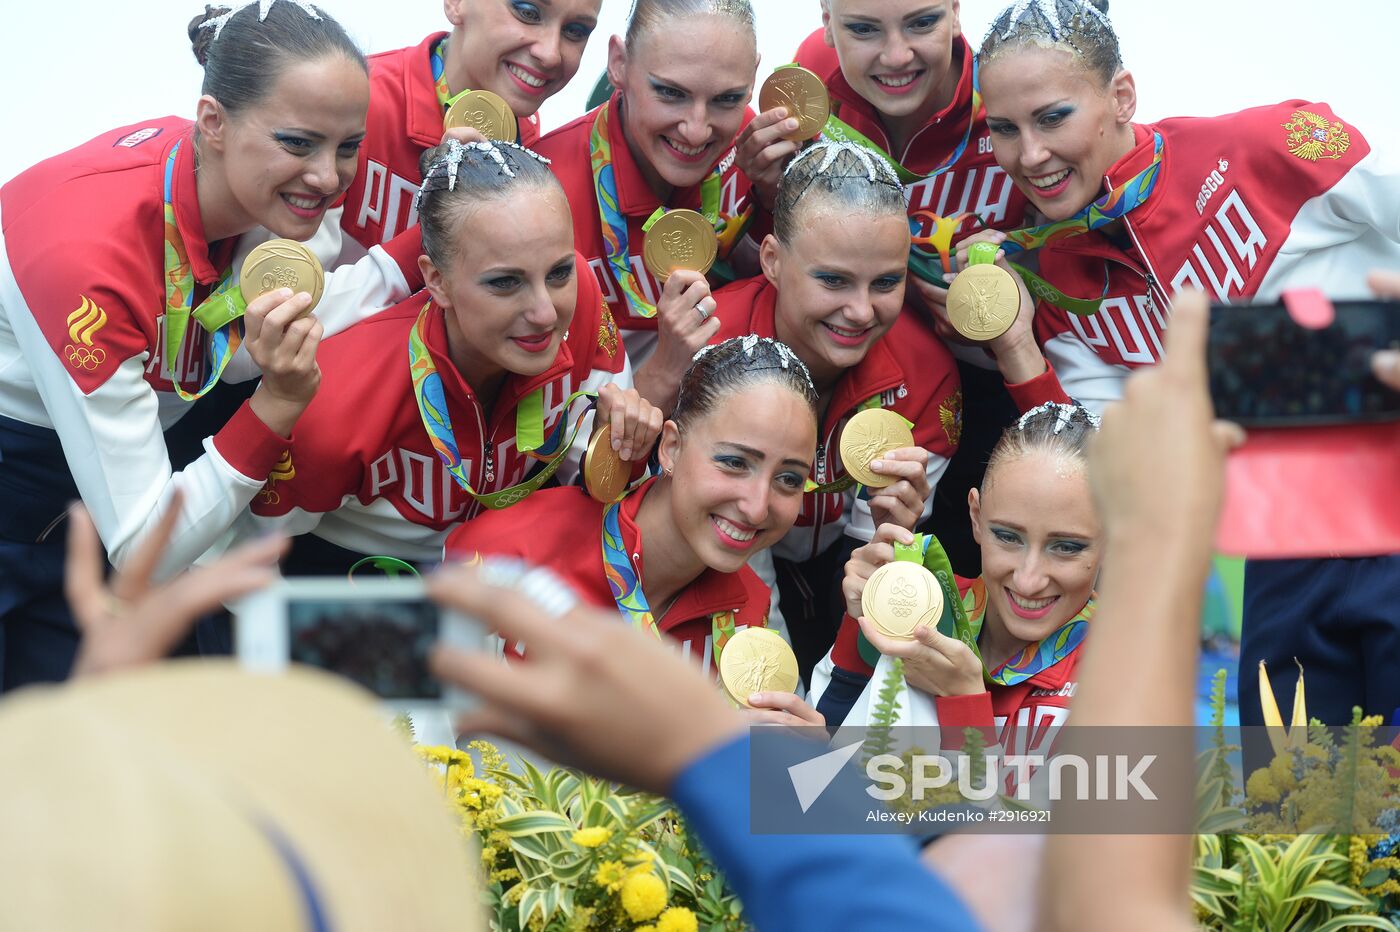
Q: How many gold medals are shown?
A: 9